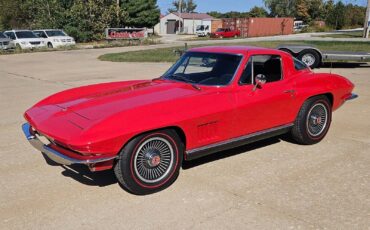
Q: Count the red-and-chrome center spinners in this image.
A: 2